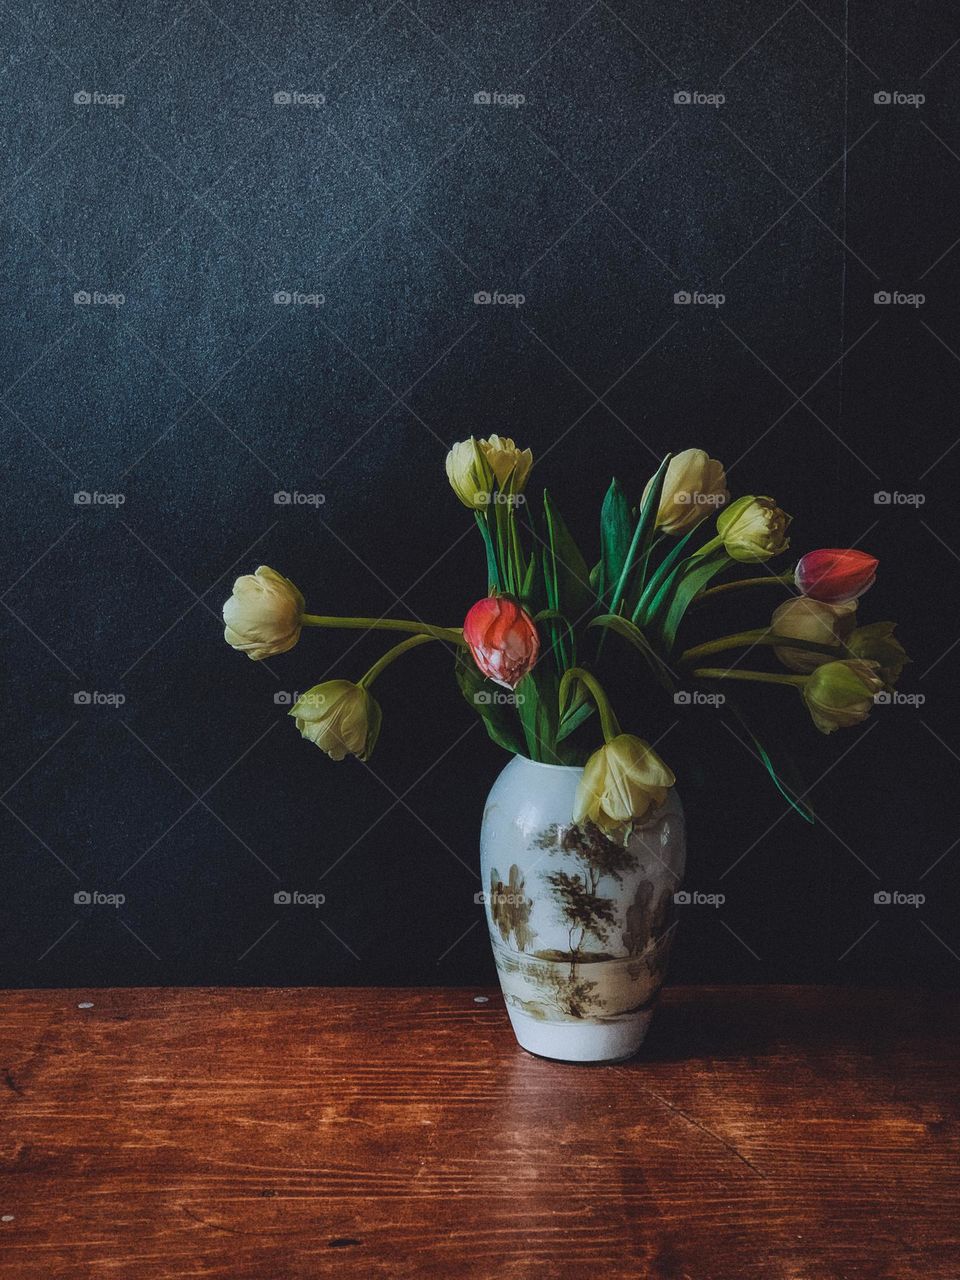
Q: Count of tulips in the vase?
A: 12